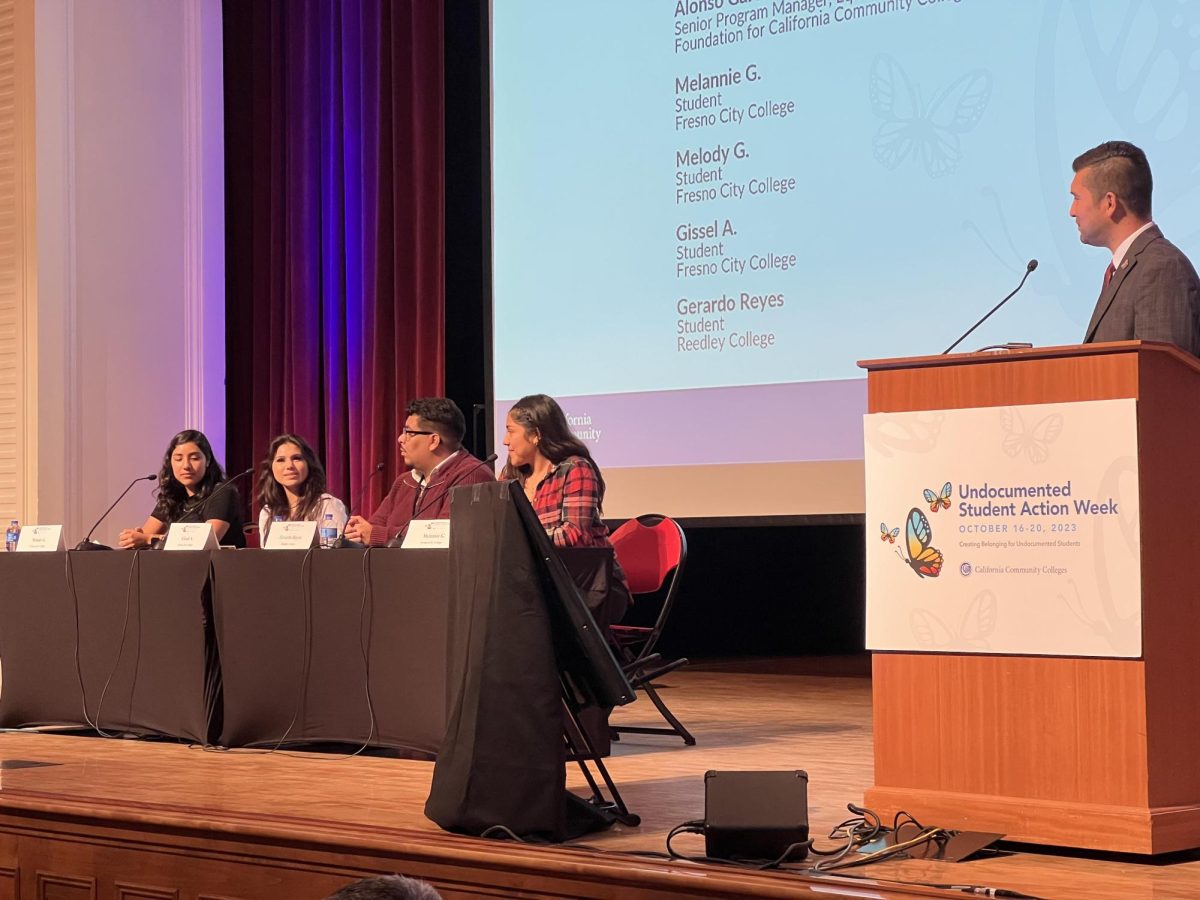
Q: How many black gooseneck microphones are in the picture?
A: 5